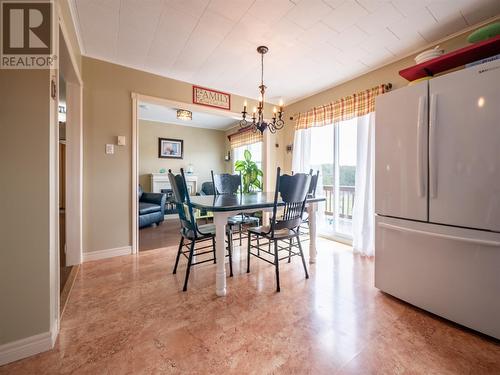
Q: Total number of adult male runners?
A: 0